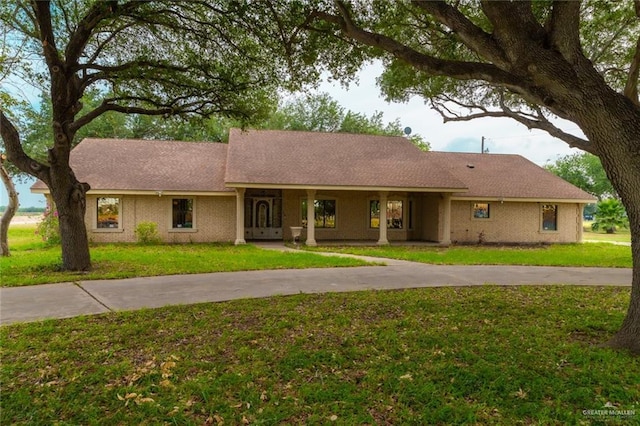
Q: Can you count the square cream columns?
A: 4